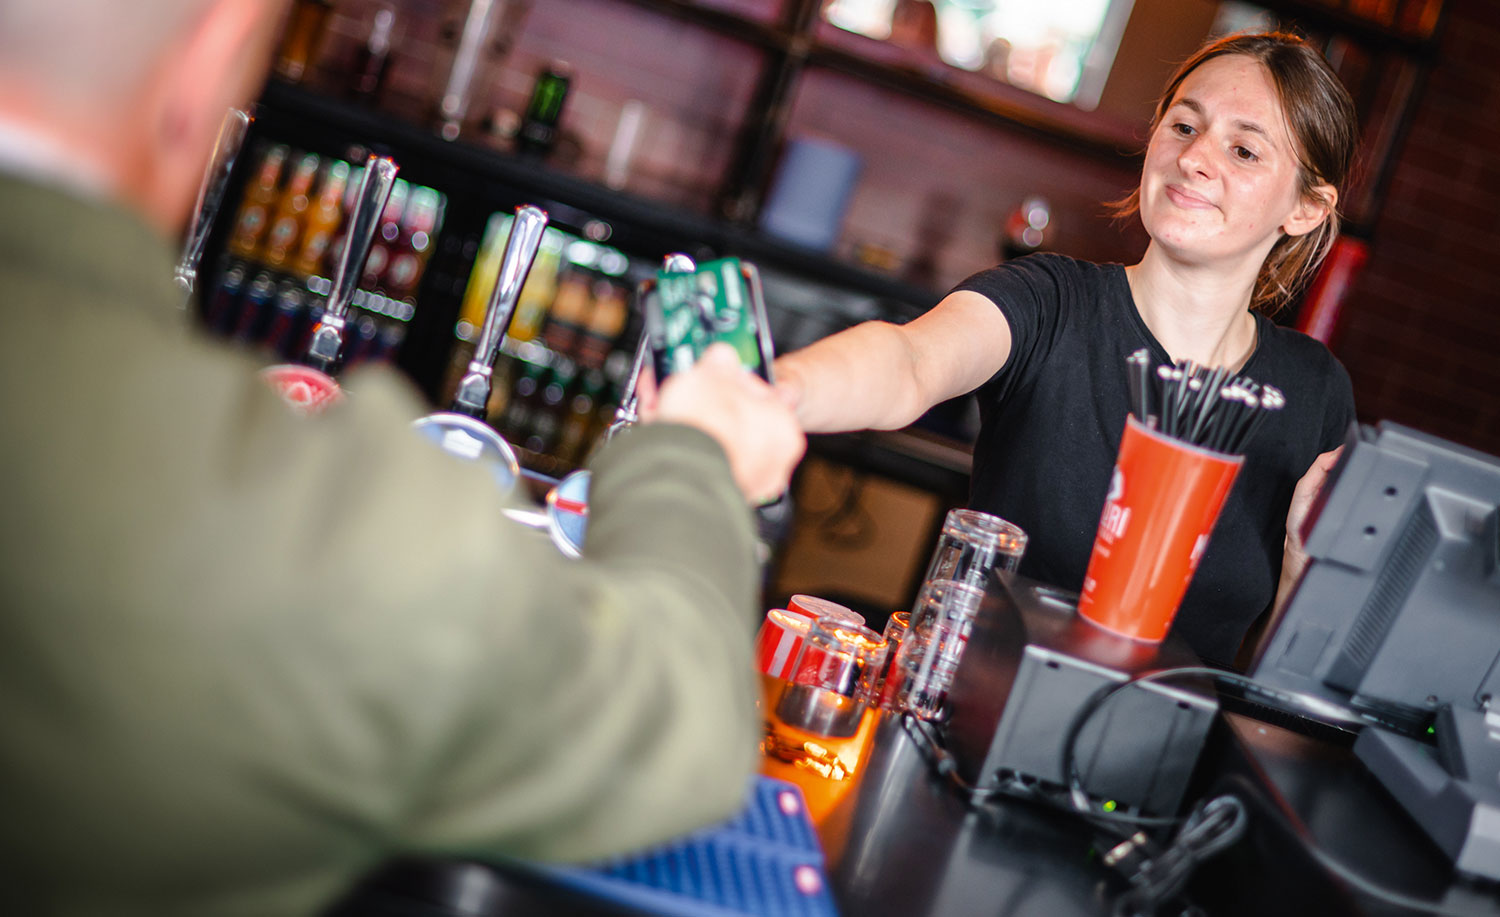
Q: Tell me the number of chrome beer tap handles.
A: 4